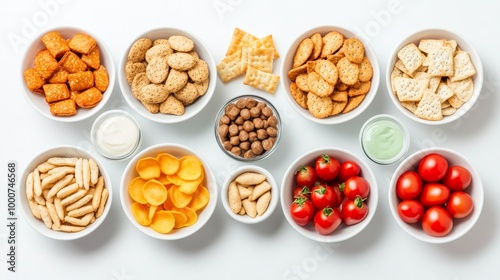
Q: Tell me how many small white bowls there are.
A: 1